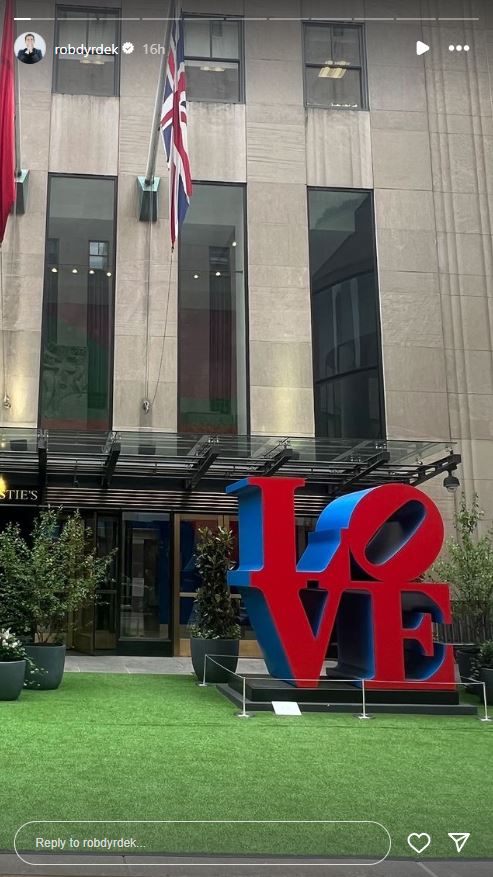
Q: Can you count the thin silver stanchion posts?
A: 4